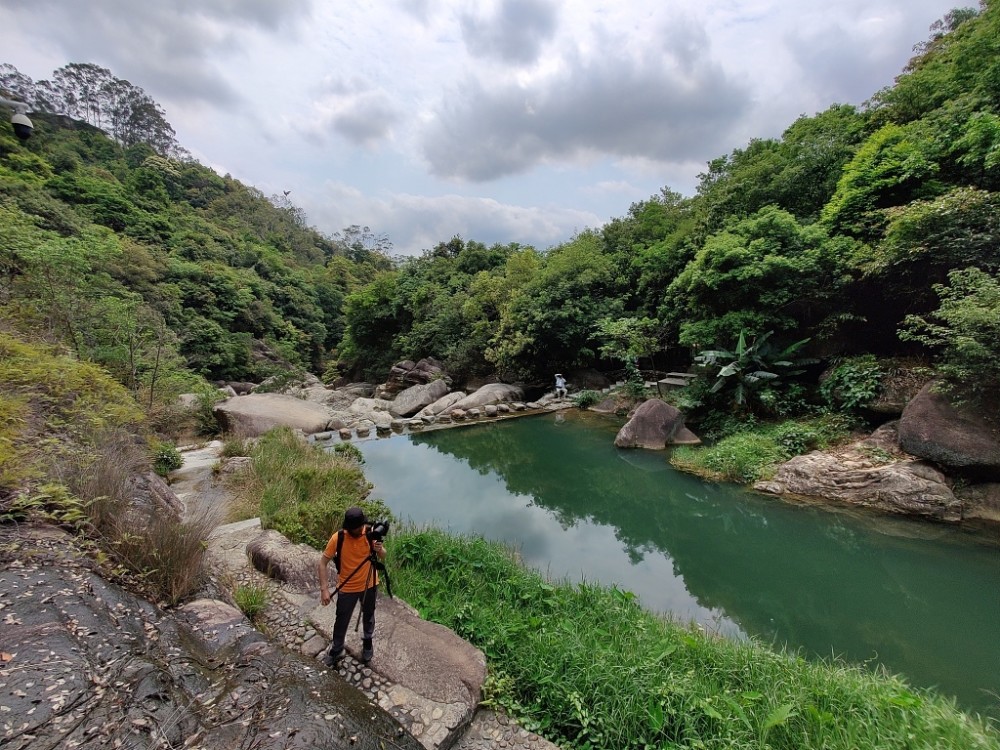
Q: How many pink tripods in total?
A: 0